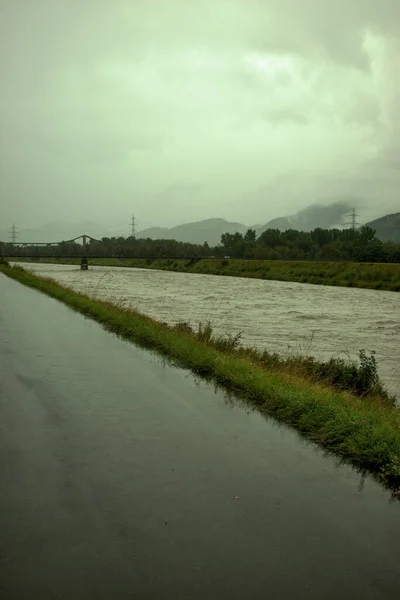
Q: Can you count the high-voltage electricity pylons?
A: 3